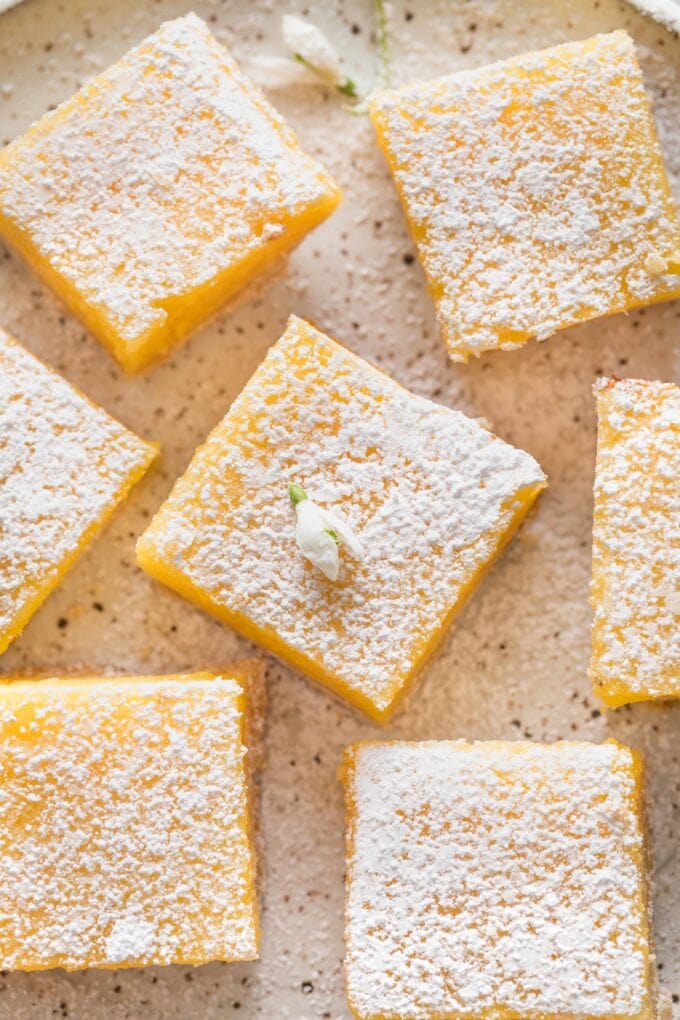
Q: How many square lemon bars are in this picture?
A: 7